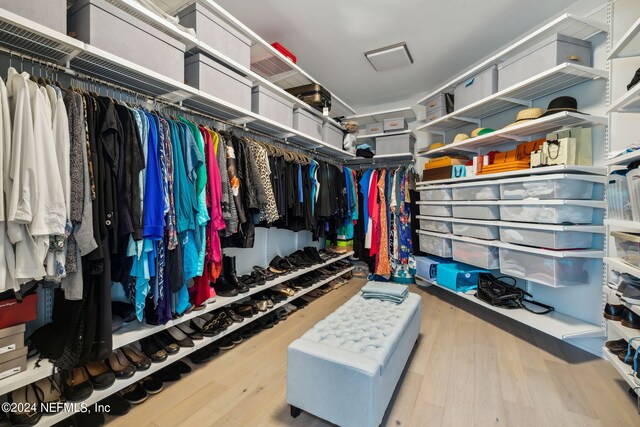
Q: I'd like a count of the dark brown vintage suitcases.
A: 1